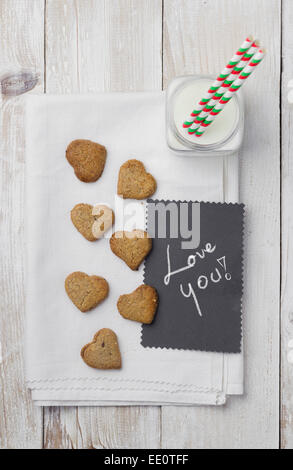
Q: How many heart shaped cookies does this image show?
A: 7